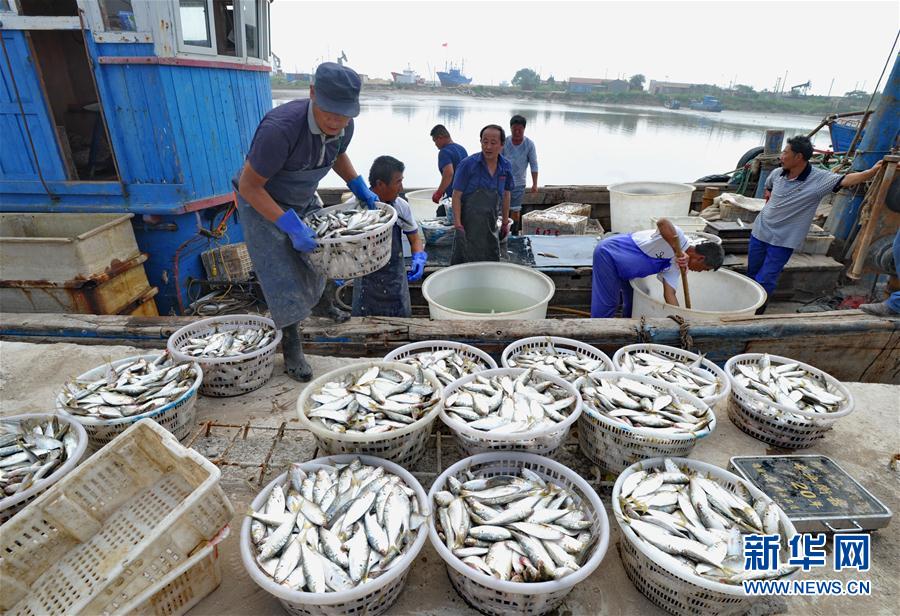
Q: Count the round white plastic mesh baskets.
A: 14